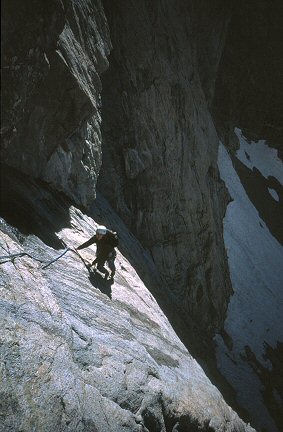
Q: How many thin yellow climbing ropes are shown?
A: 0